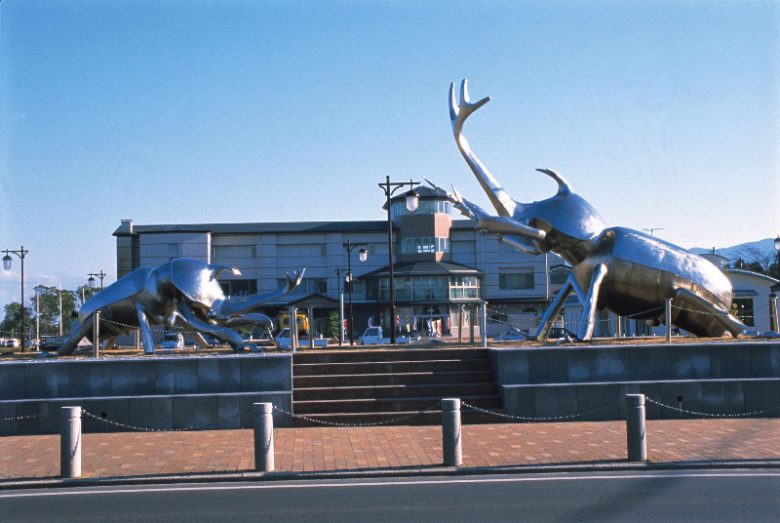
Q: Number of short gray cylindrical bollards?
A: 4